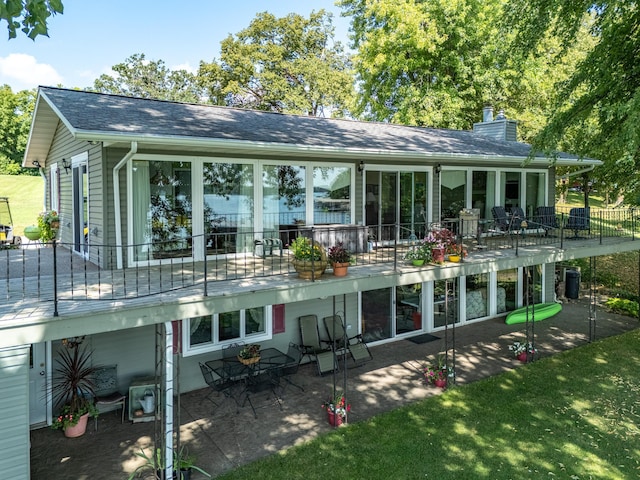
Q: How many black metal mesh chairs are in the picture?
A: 4